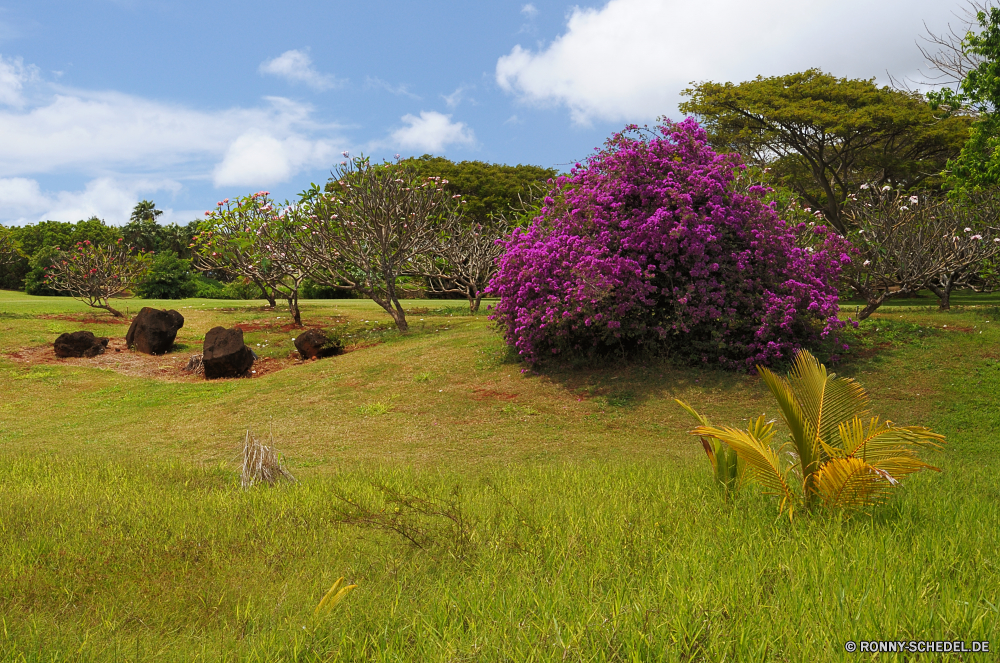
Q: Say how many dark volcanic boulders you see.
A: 4